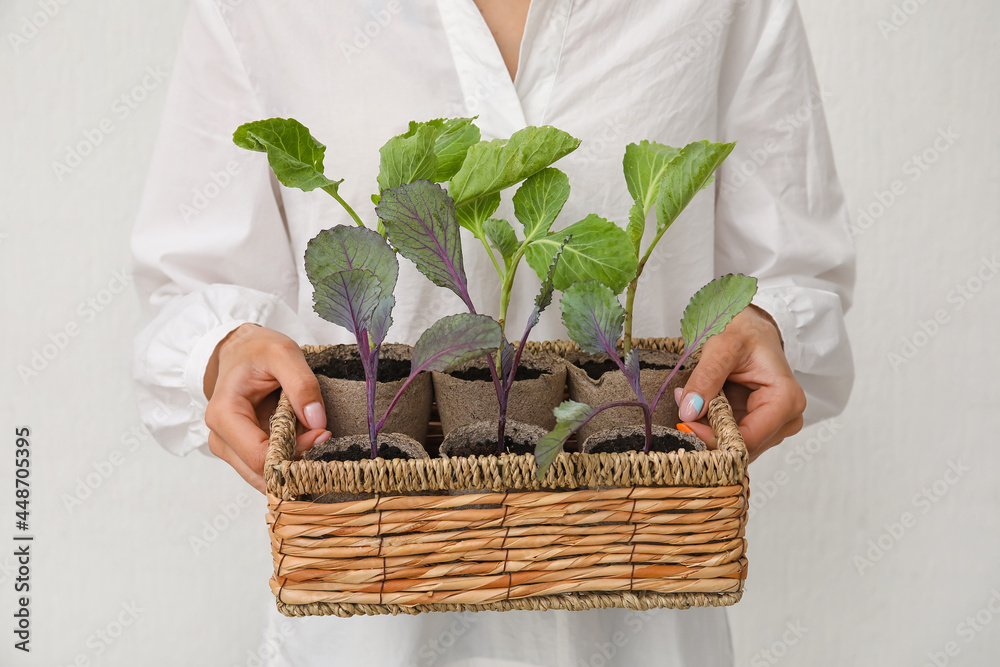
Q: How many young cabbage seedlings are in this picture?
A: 6